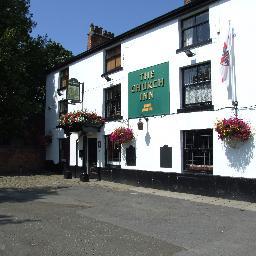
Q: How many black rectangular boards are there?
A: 2